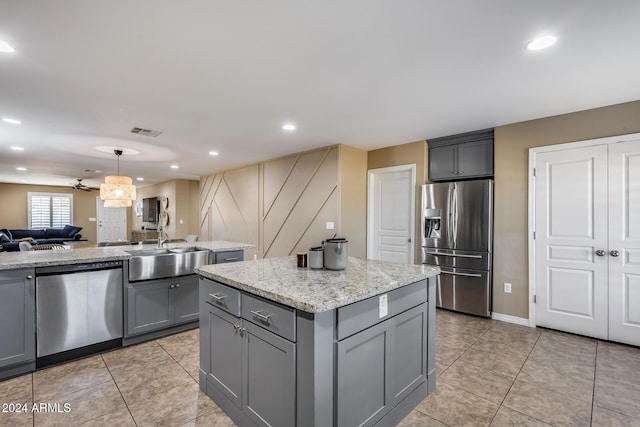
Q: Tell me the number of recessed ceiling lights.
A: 9